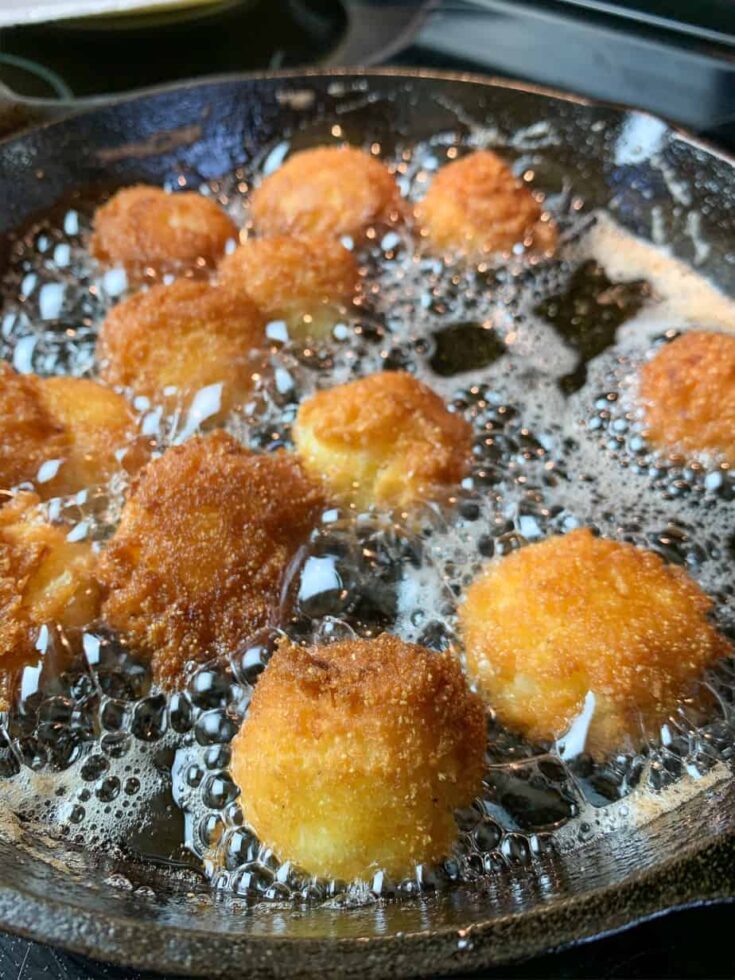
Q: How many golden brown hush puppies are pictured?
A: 12